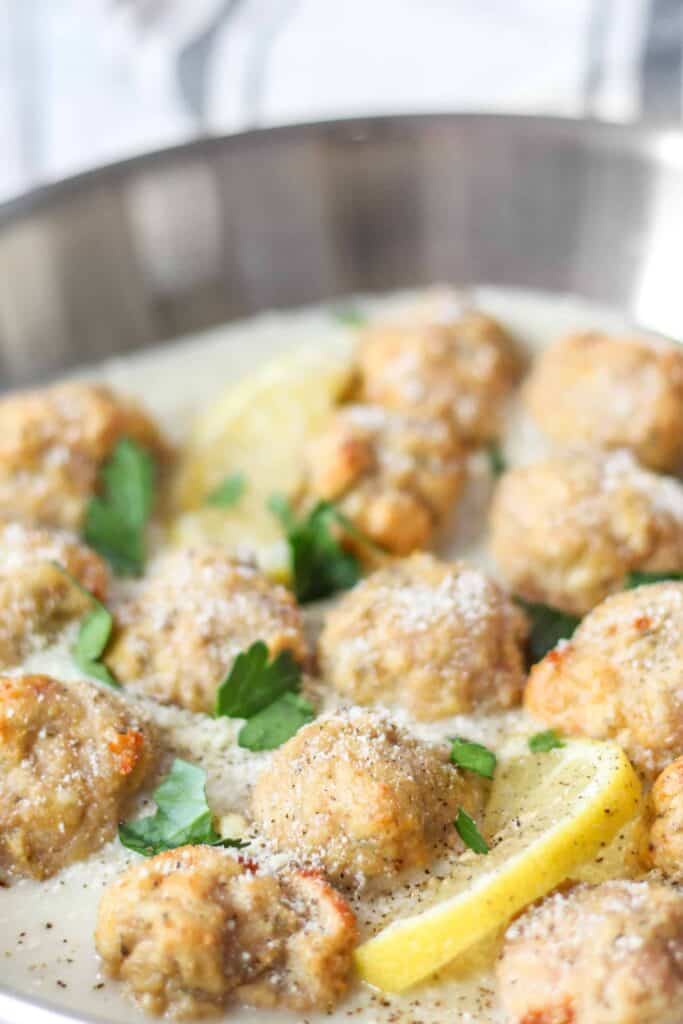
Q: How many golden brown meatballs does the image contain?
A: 14